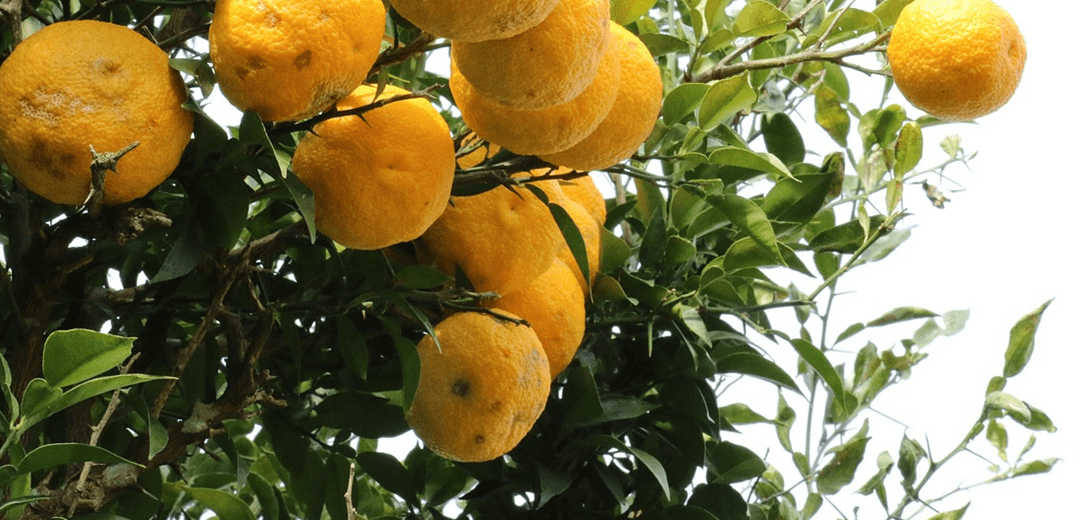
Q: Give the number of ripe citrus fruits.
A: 13